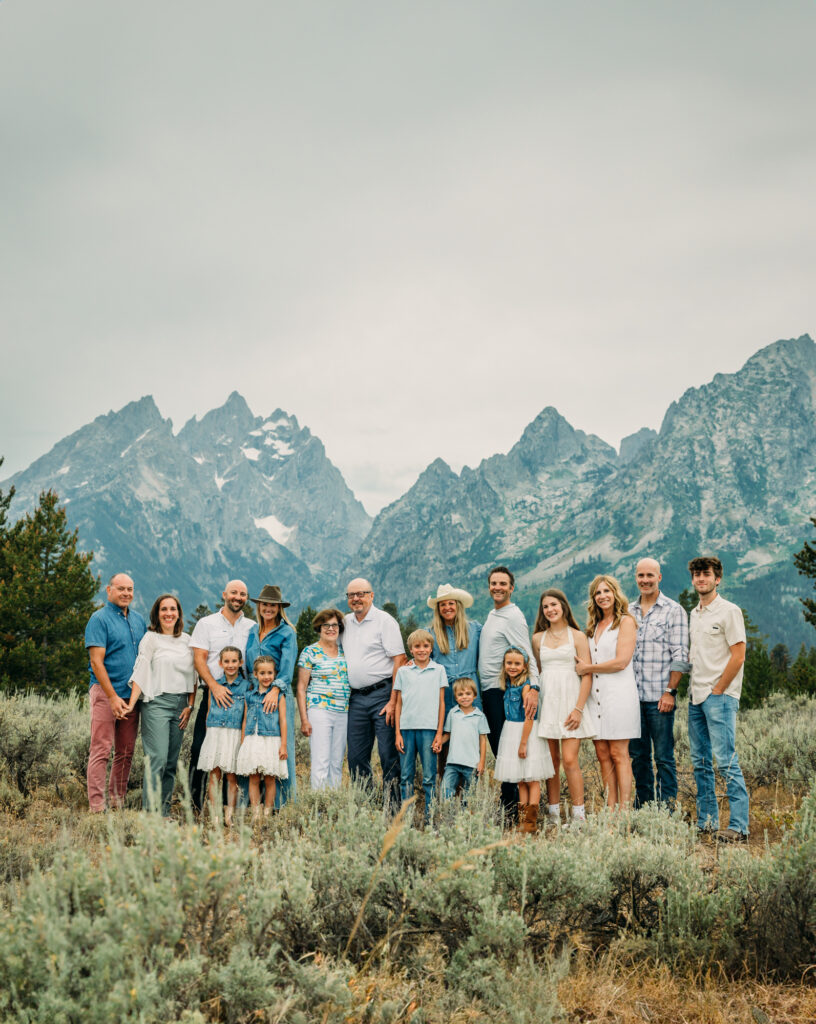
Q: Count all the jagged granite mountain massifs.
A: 2